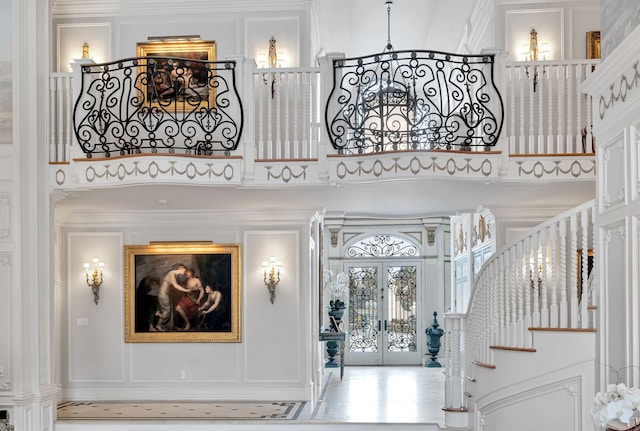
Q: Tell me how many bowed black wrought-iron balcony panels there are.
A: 2